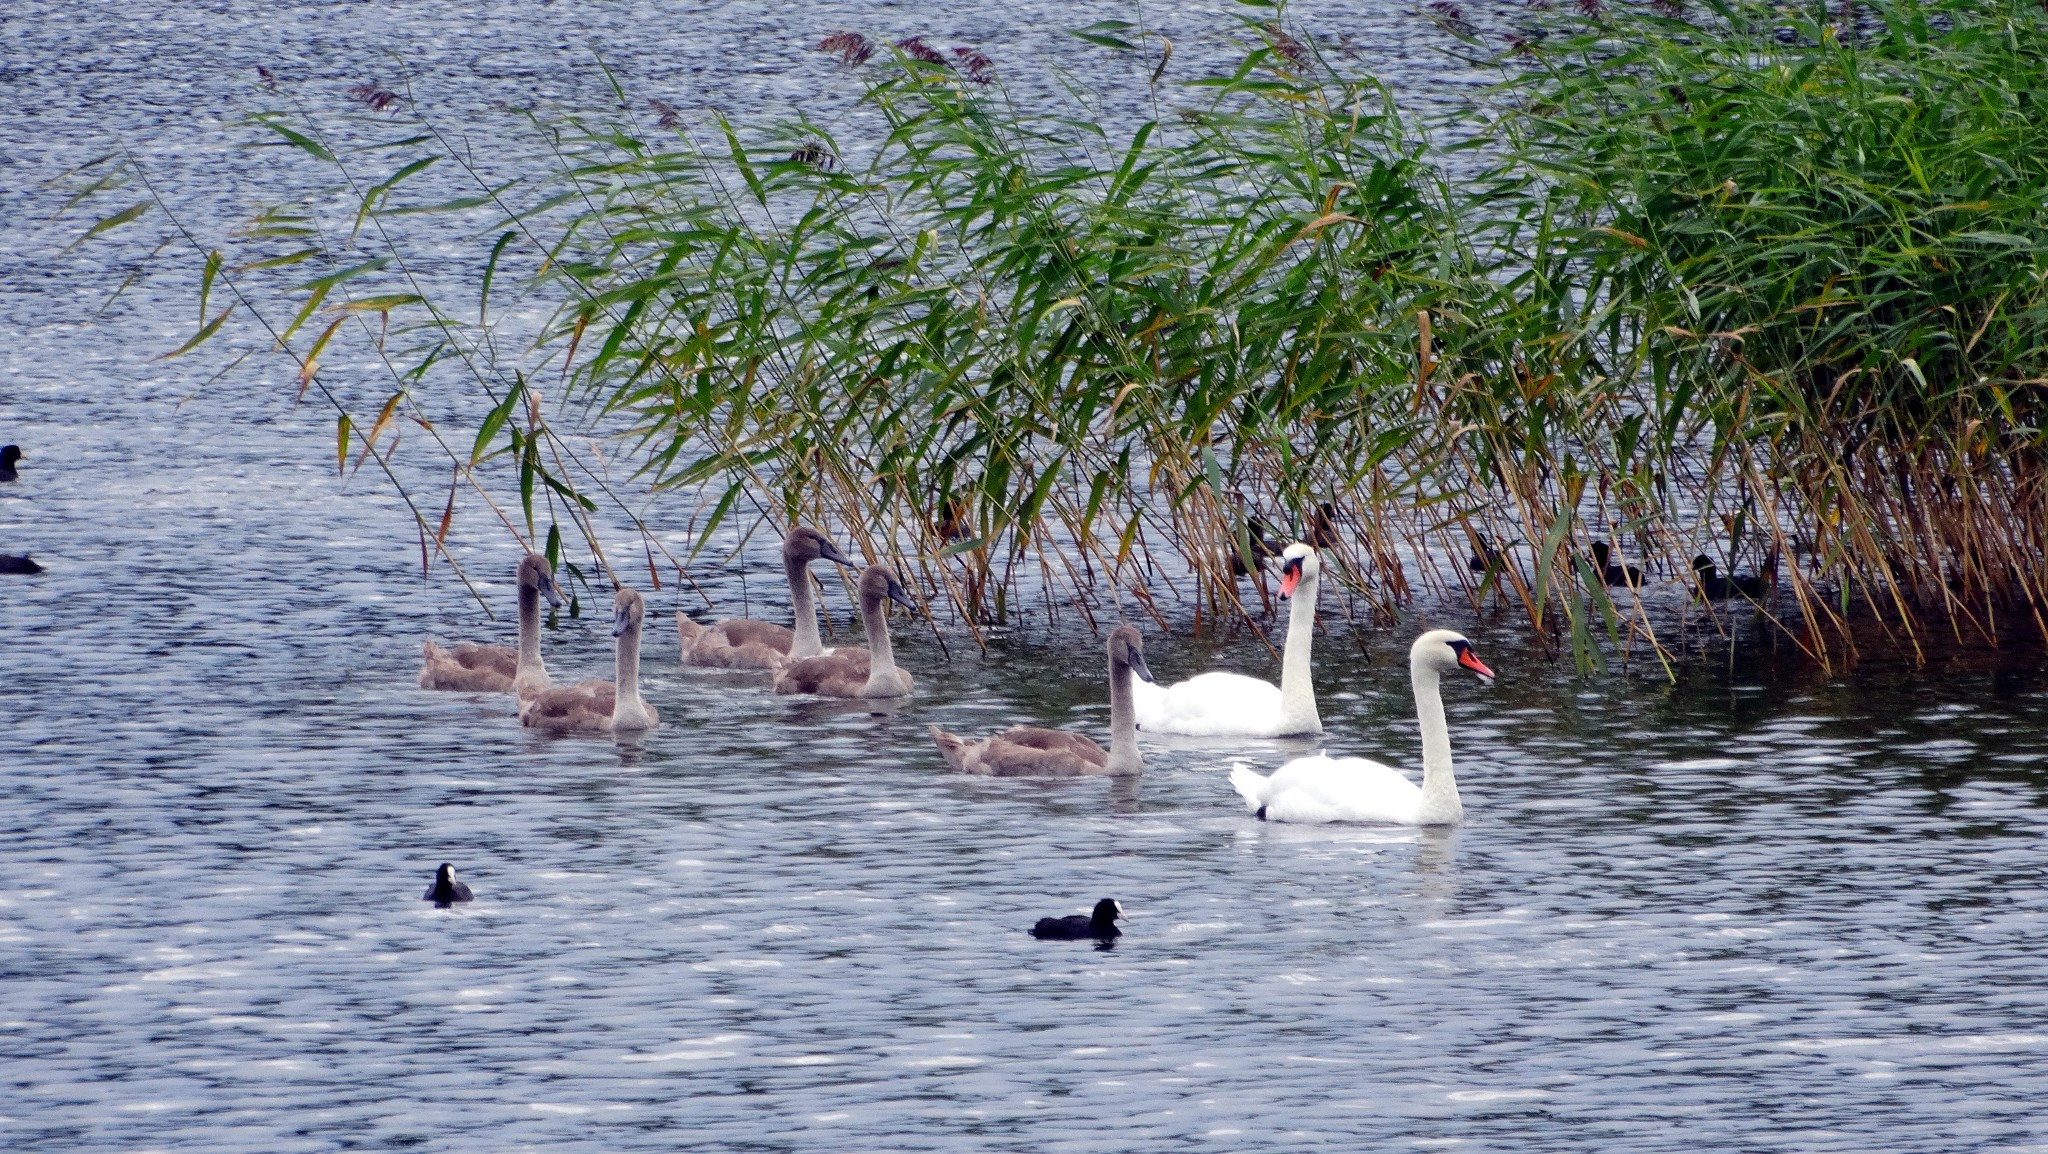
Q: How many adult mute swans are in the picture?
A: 2